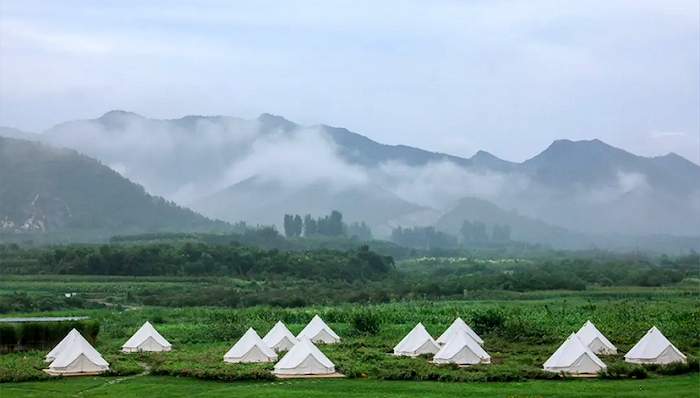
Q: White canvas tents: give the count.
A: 13